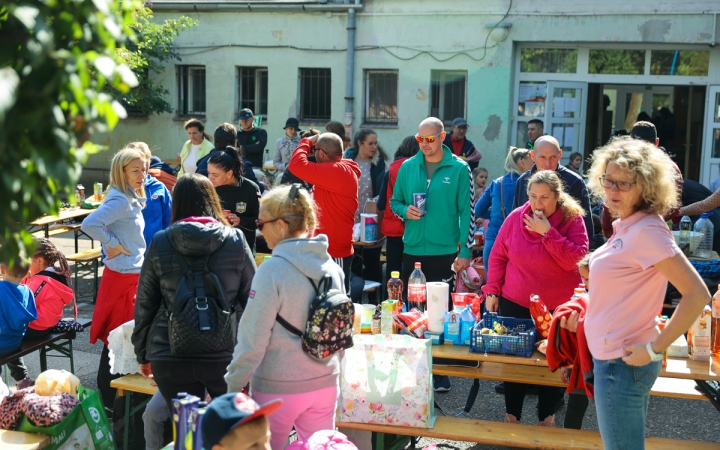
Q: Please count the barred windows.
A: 5